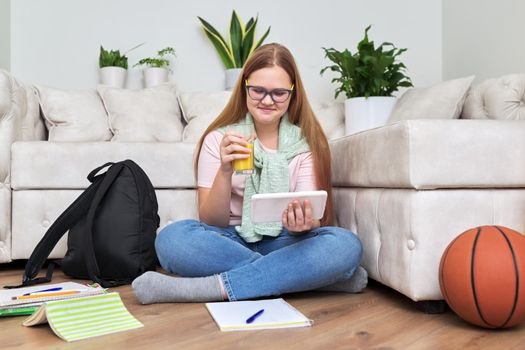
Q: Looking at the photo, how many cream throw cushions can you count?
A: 4